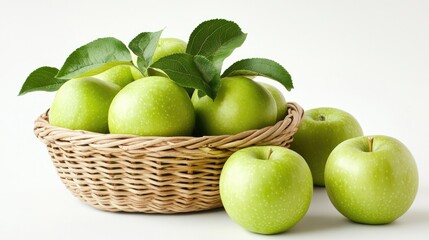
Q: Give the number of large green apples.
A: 9